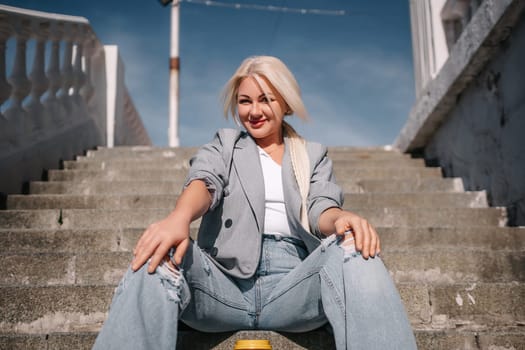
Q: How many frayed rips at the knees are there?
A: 2